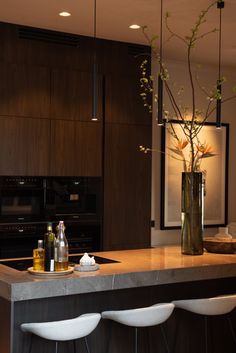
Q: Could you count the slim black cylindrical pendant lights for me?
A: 3